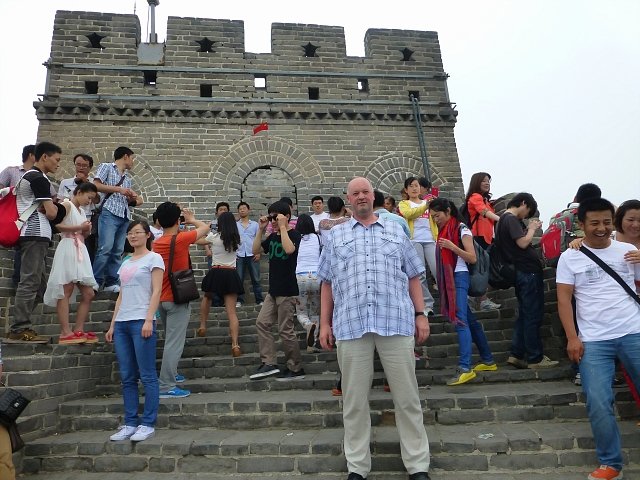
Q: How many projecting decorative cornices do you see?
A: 1